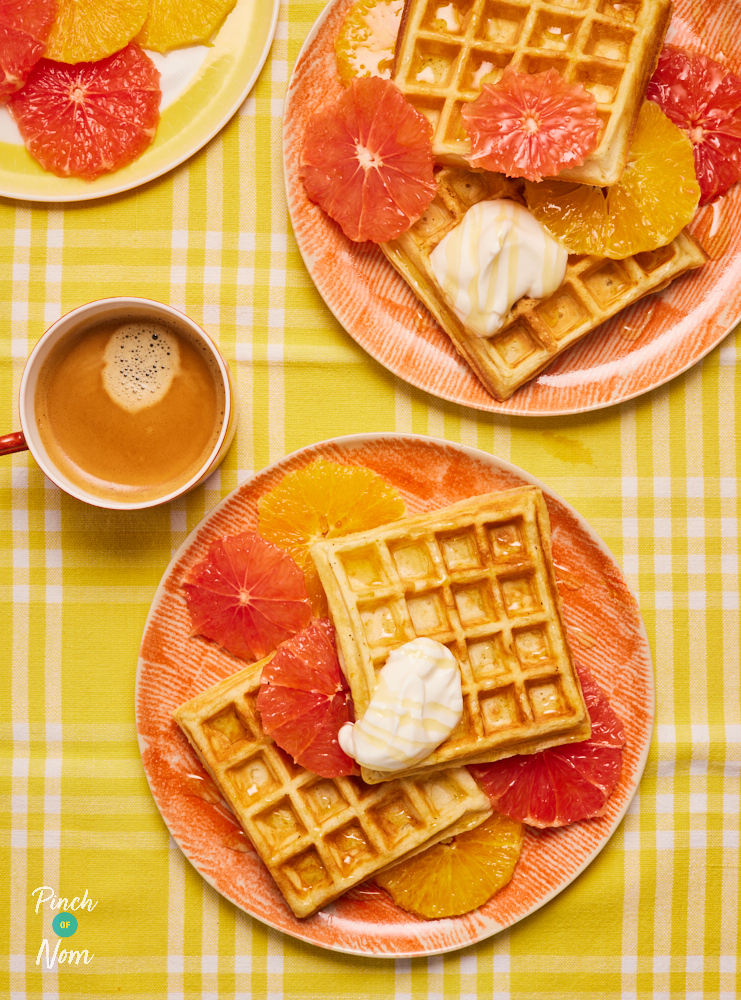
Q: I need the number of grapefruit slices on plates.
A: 8